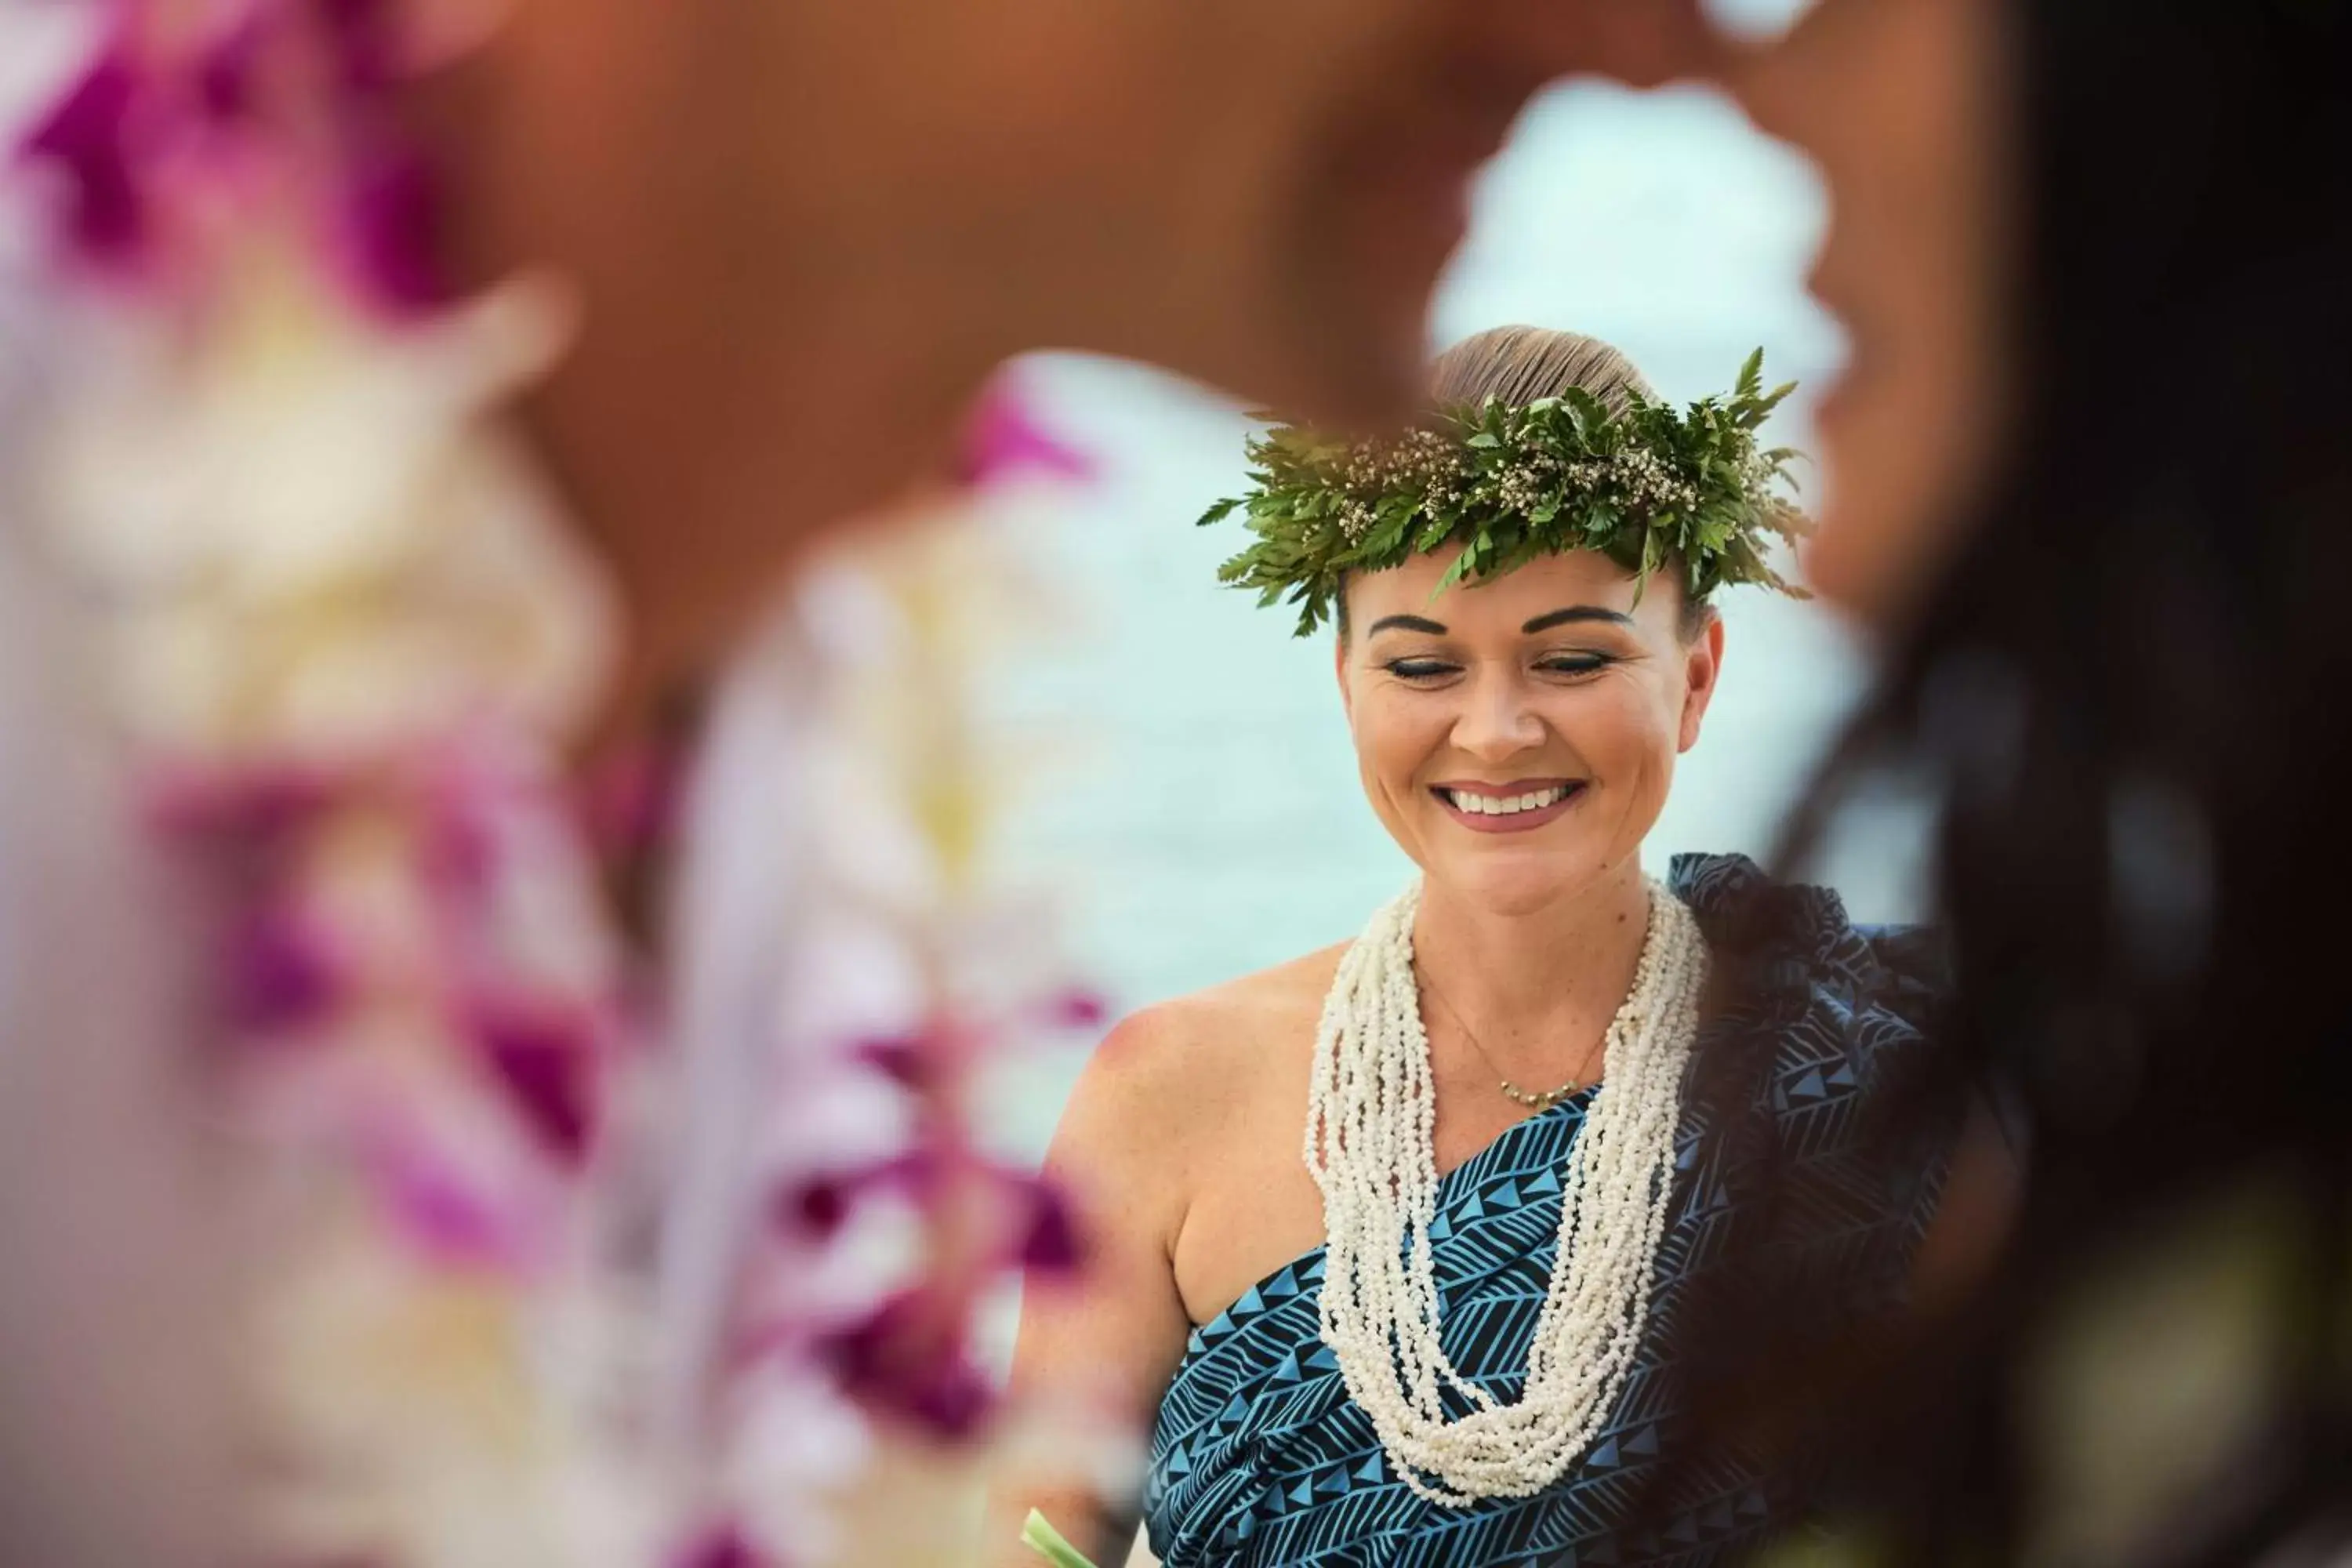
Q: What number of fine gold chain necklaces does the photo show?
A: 1